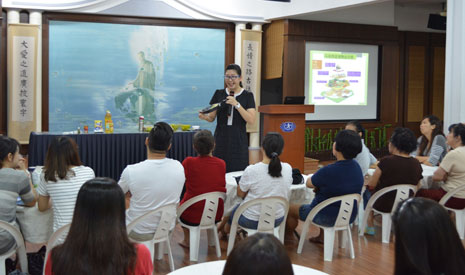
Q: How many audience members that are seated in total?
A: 13